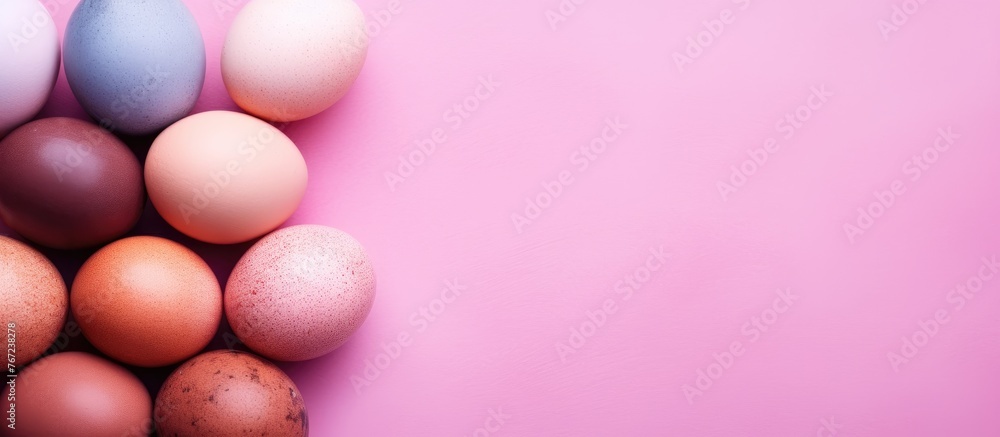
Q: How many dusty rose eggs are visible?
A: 1